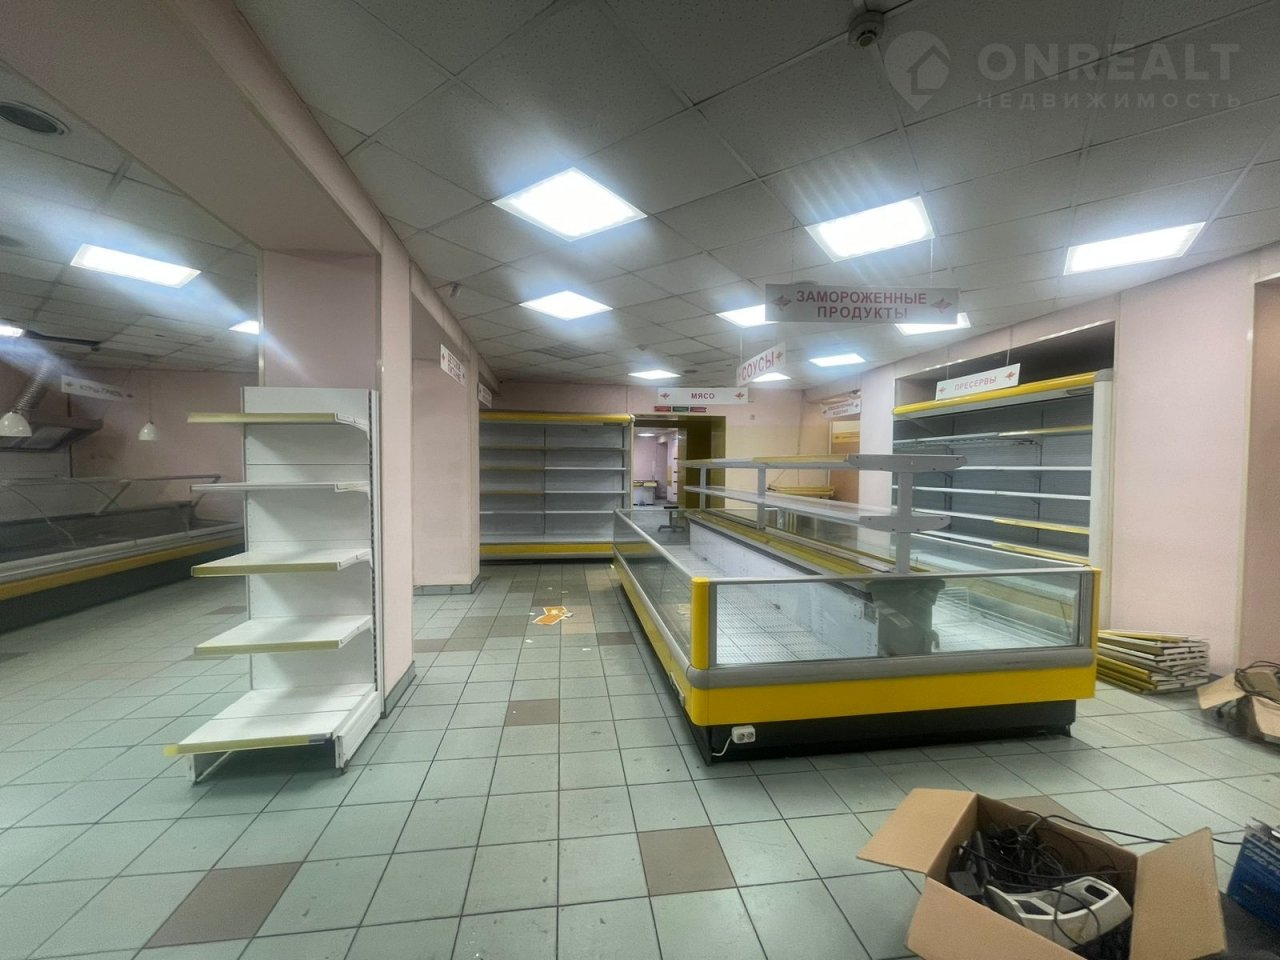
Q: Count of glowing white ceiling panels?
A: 12